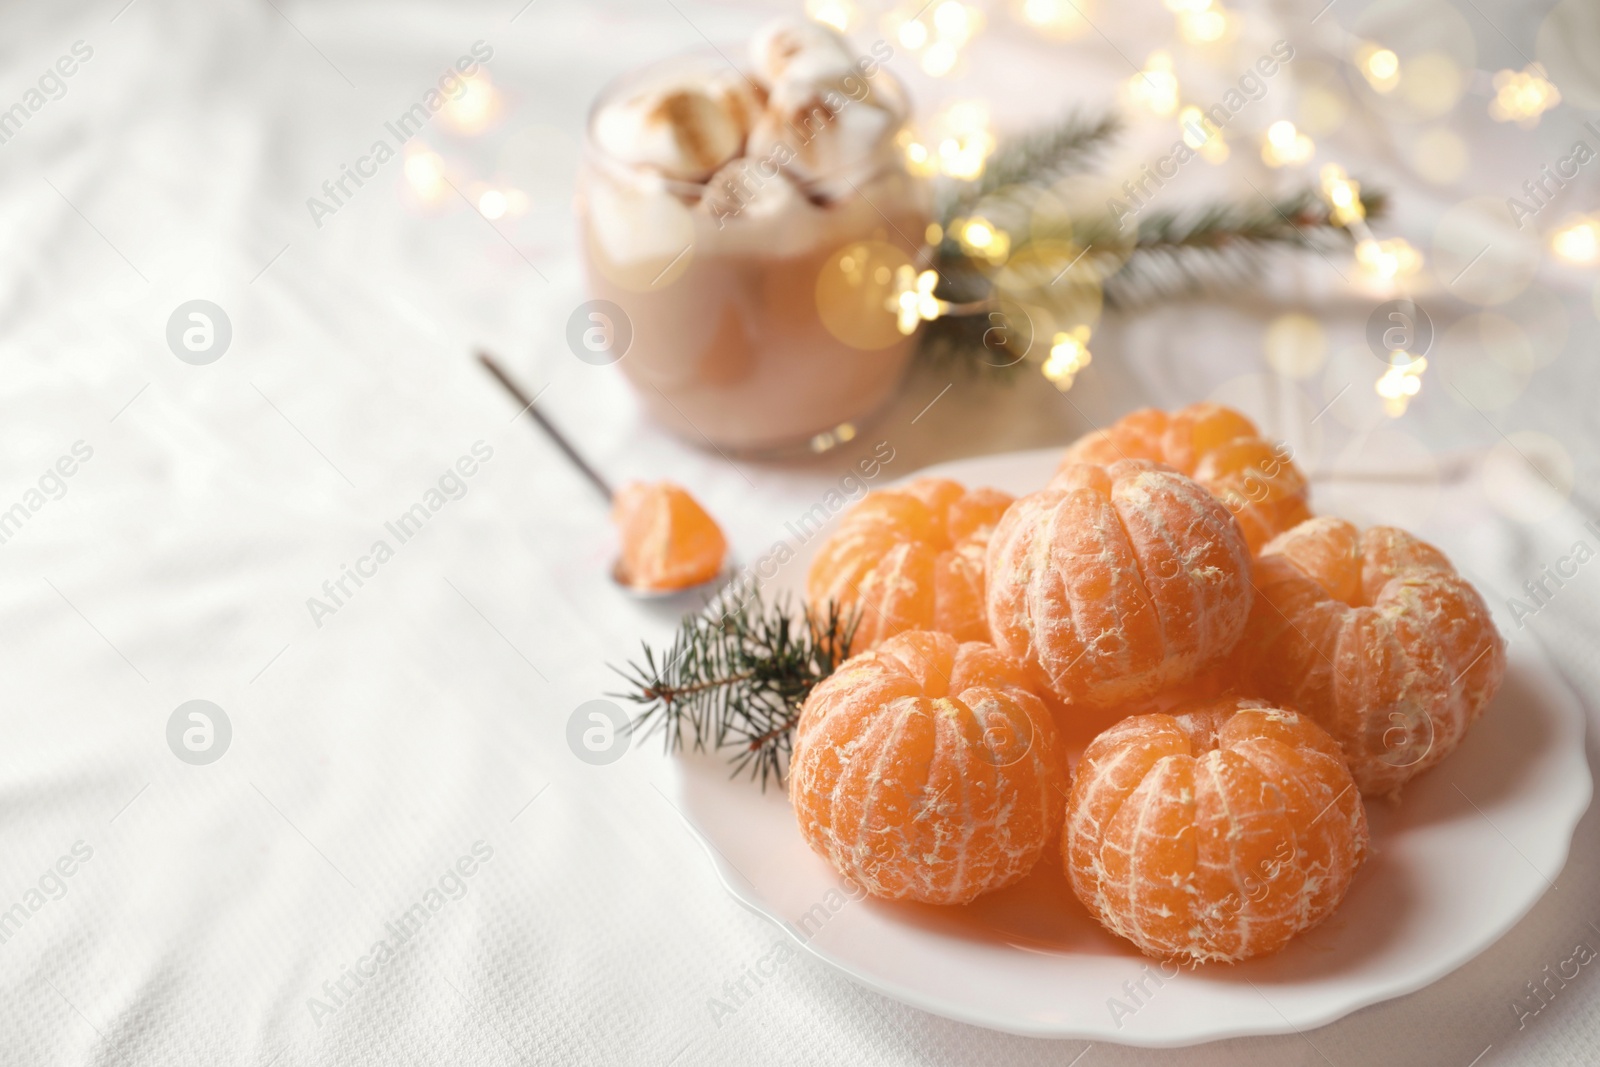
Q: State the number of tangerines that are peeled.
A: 6